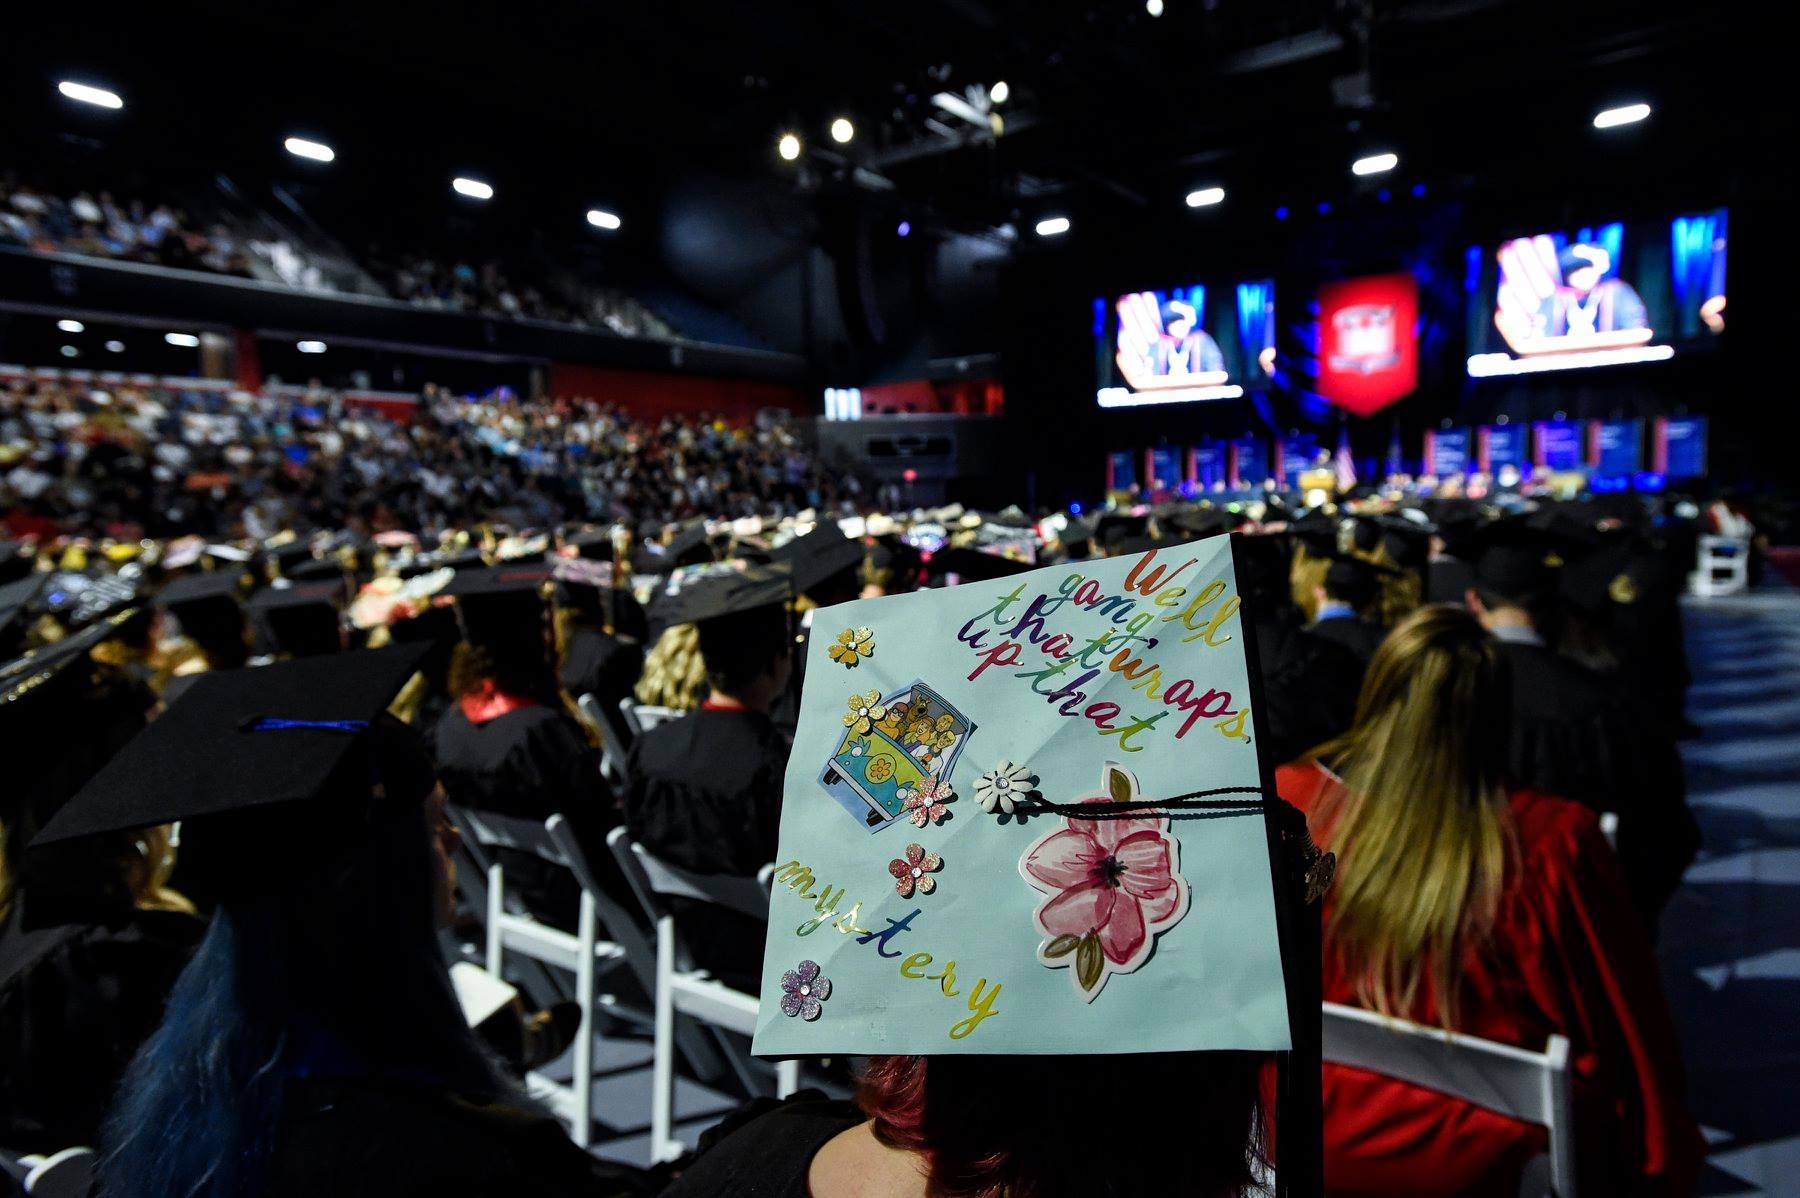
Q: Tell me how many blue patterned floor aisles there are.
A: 1